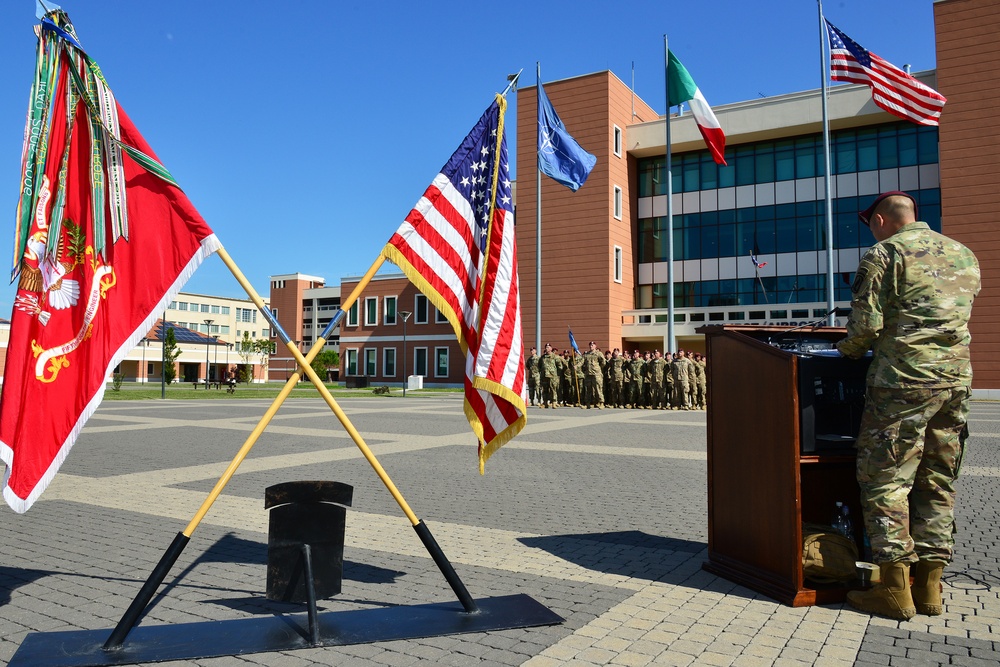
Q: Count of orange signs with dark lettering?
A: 0